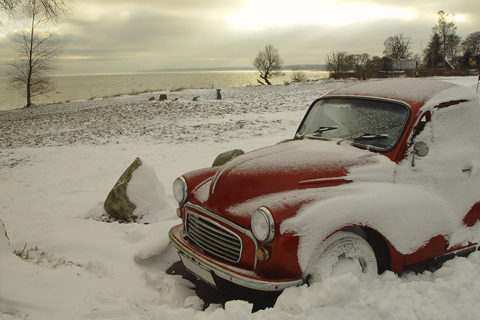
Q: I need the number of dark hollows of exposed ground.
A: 1